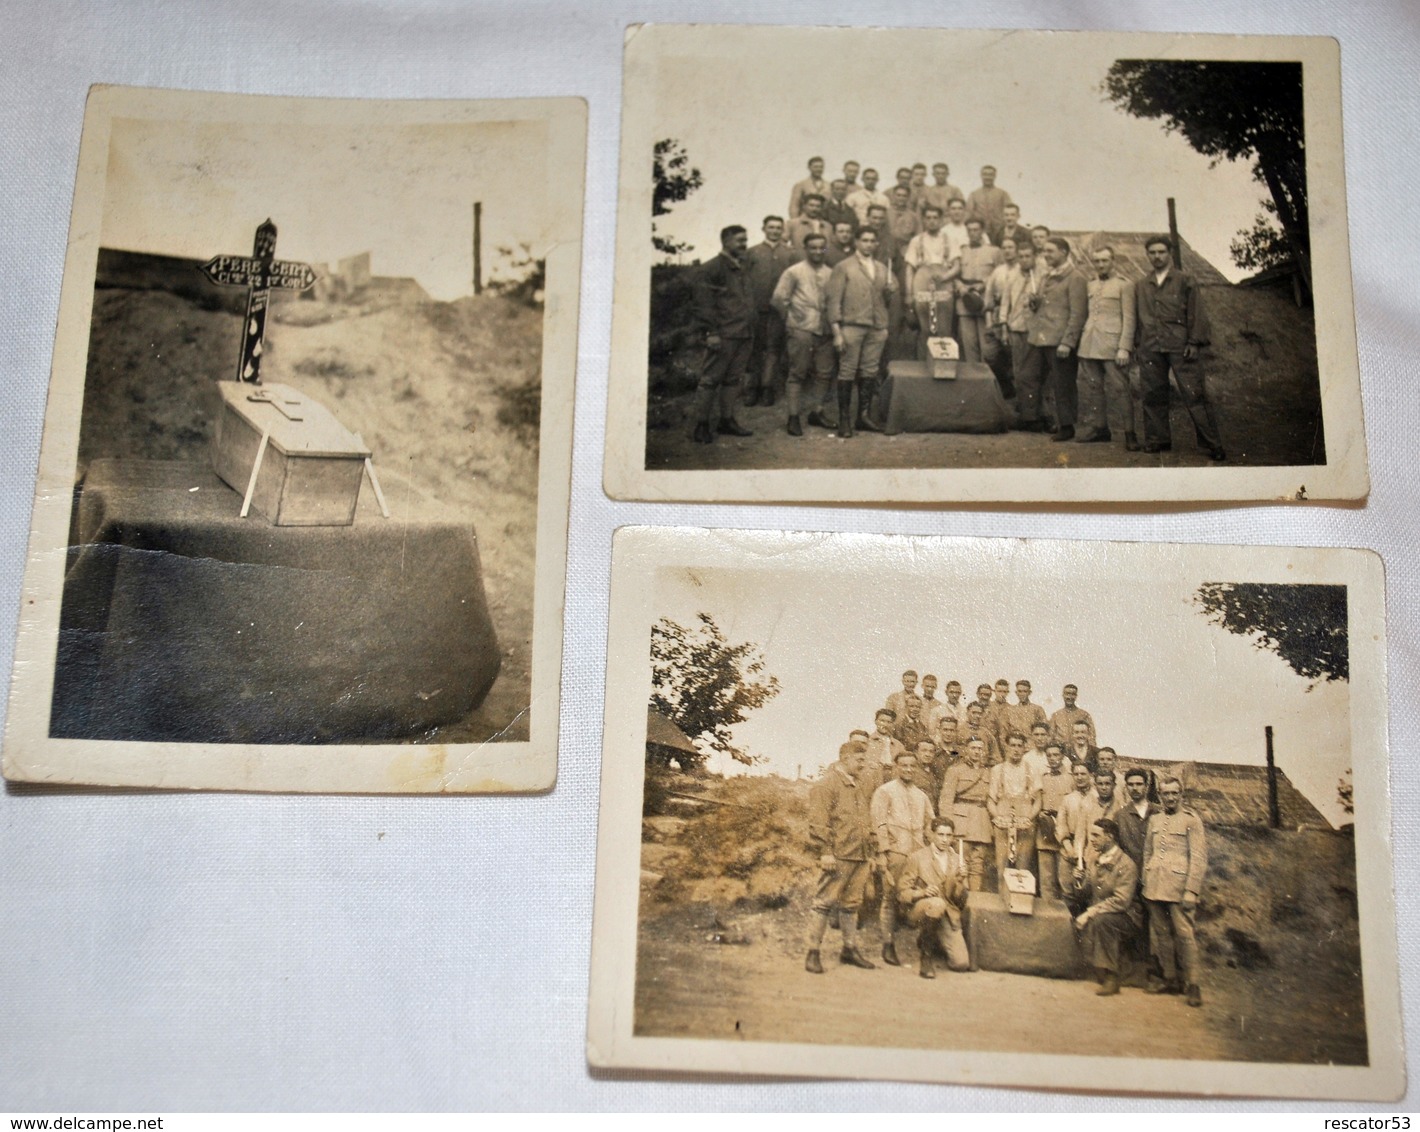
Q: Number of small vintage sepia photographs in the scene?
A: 3